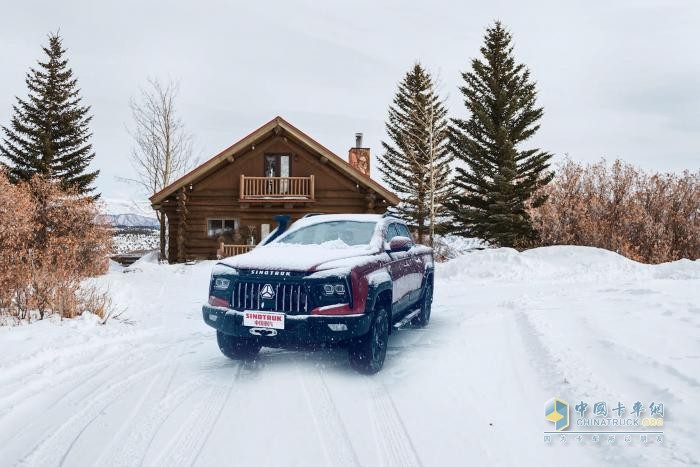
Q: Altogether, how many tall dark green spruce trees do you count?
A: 3